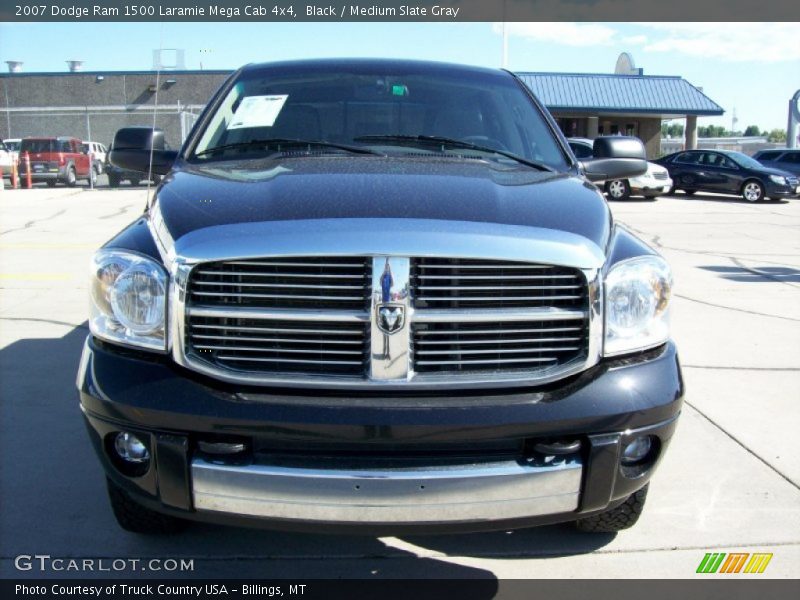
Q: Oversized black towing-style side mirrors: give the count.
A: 2